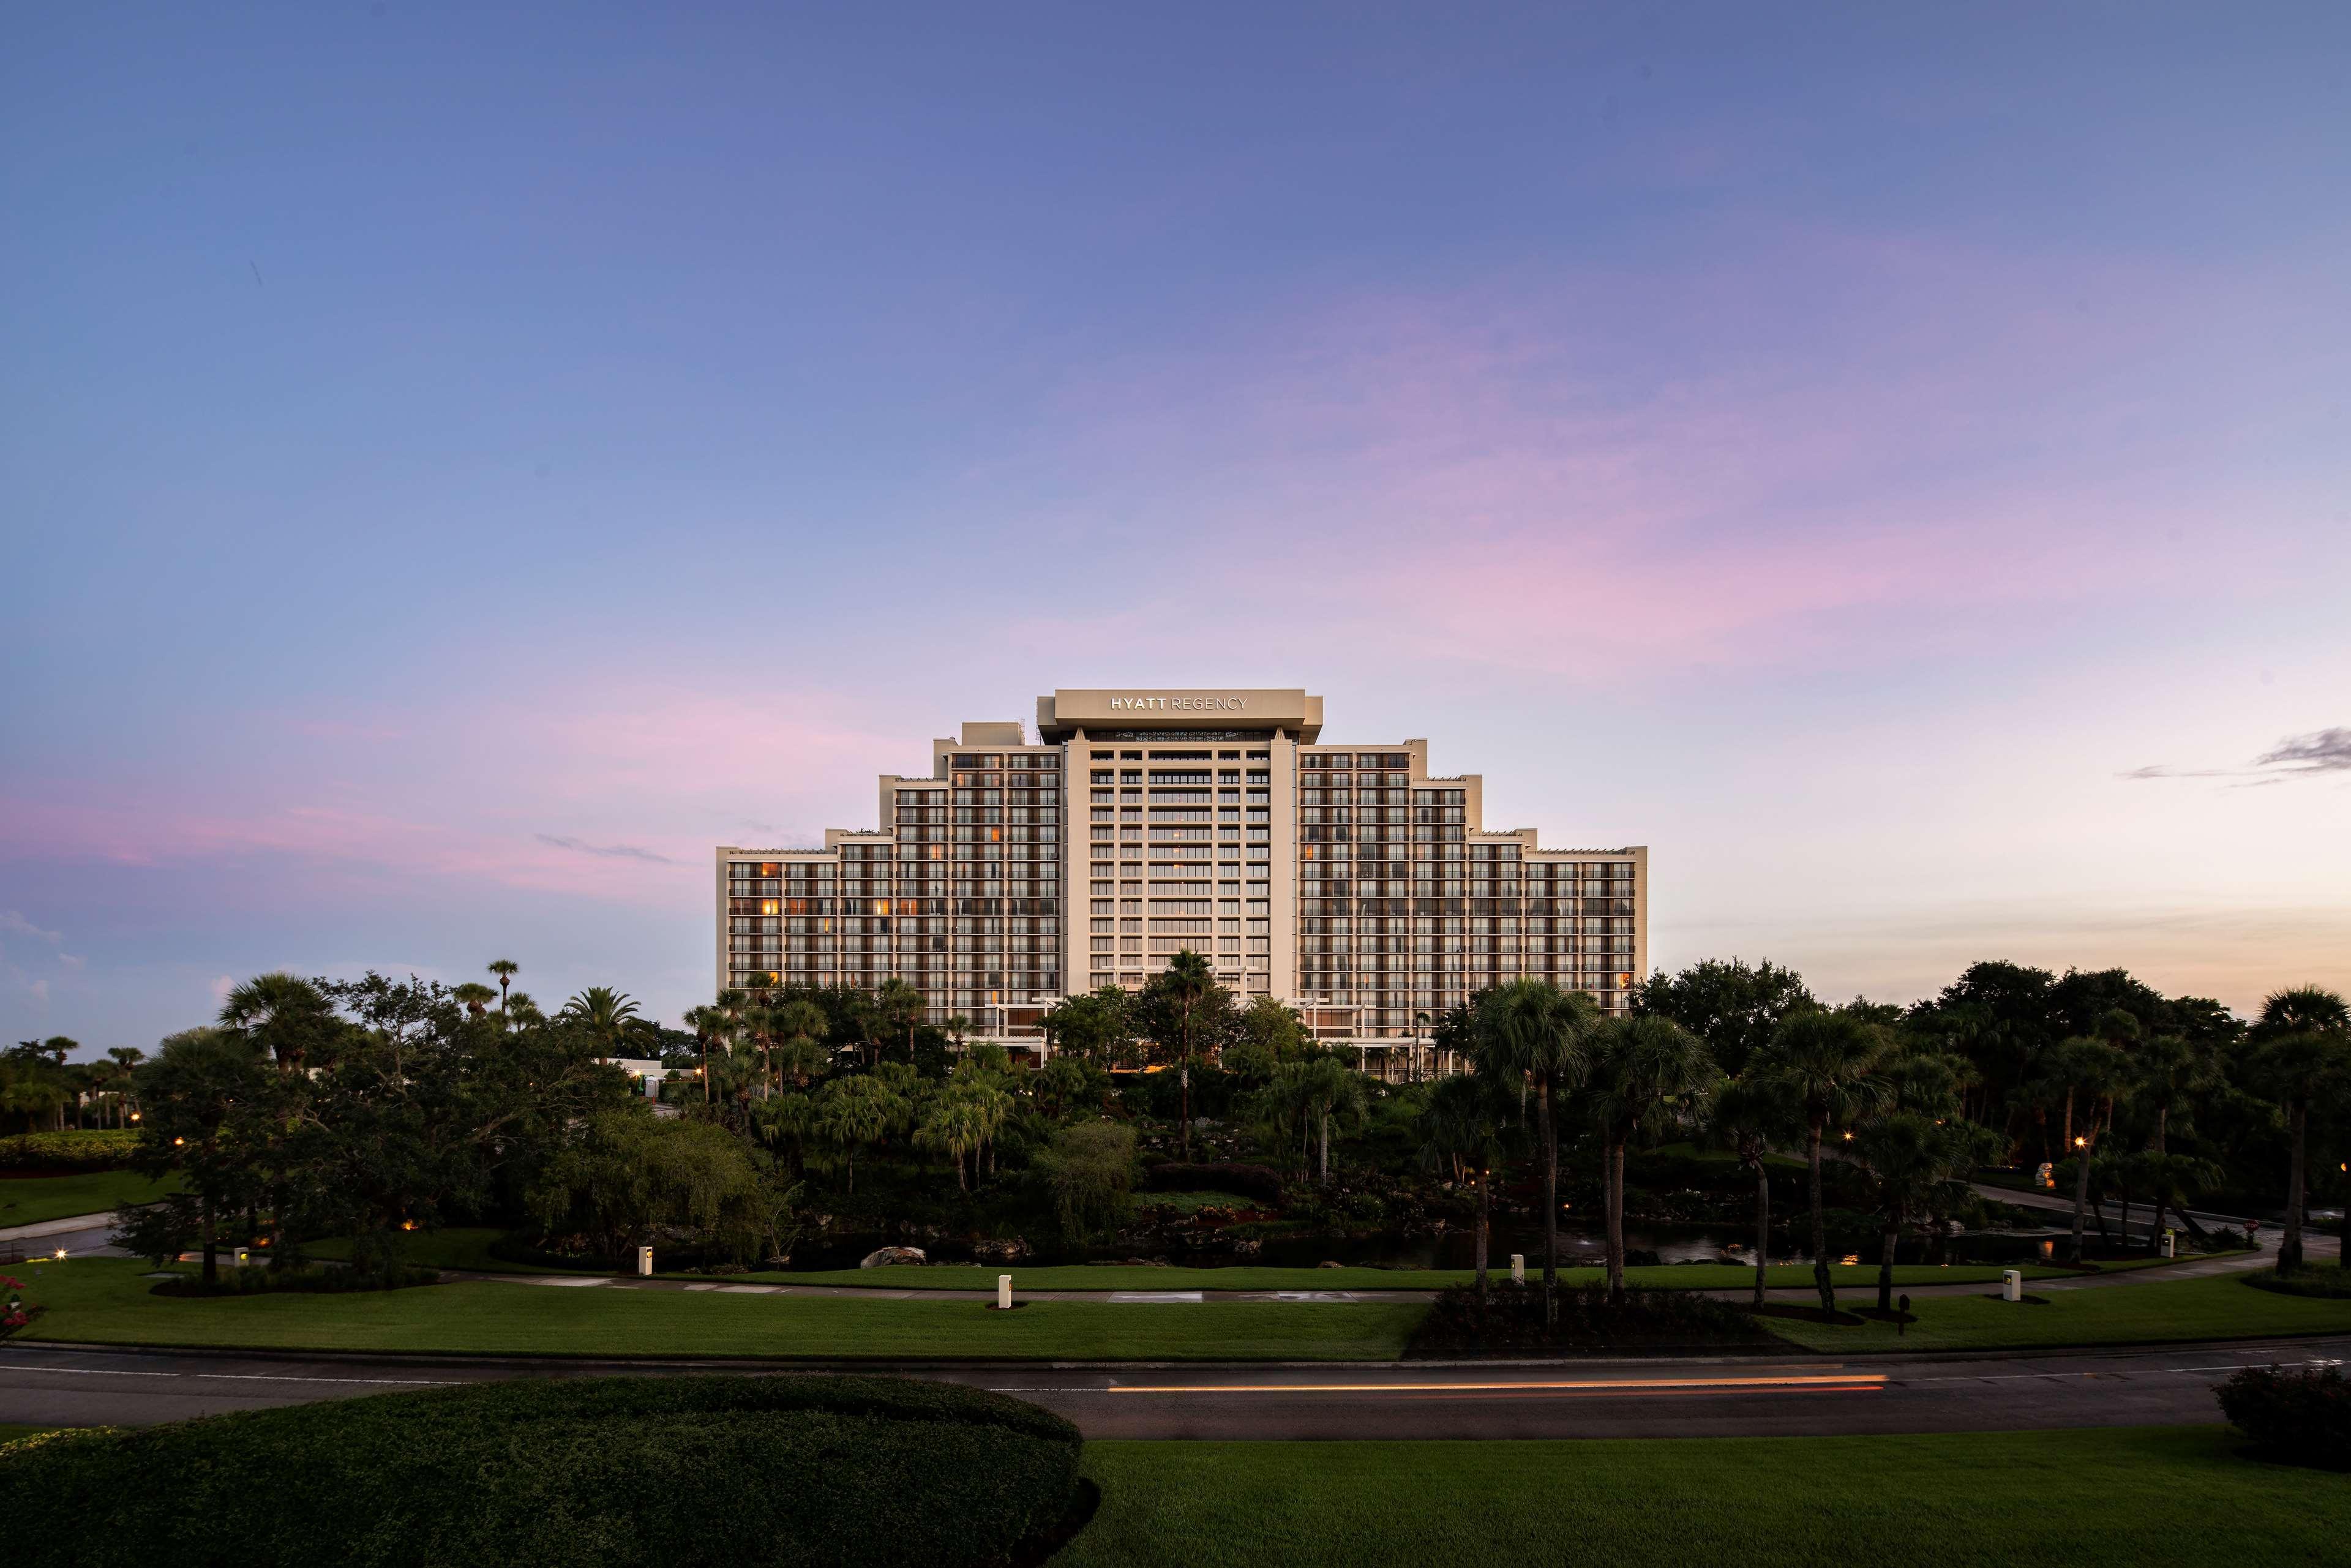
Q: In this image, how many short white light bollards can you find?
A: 6